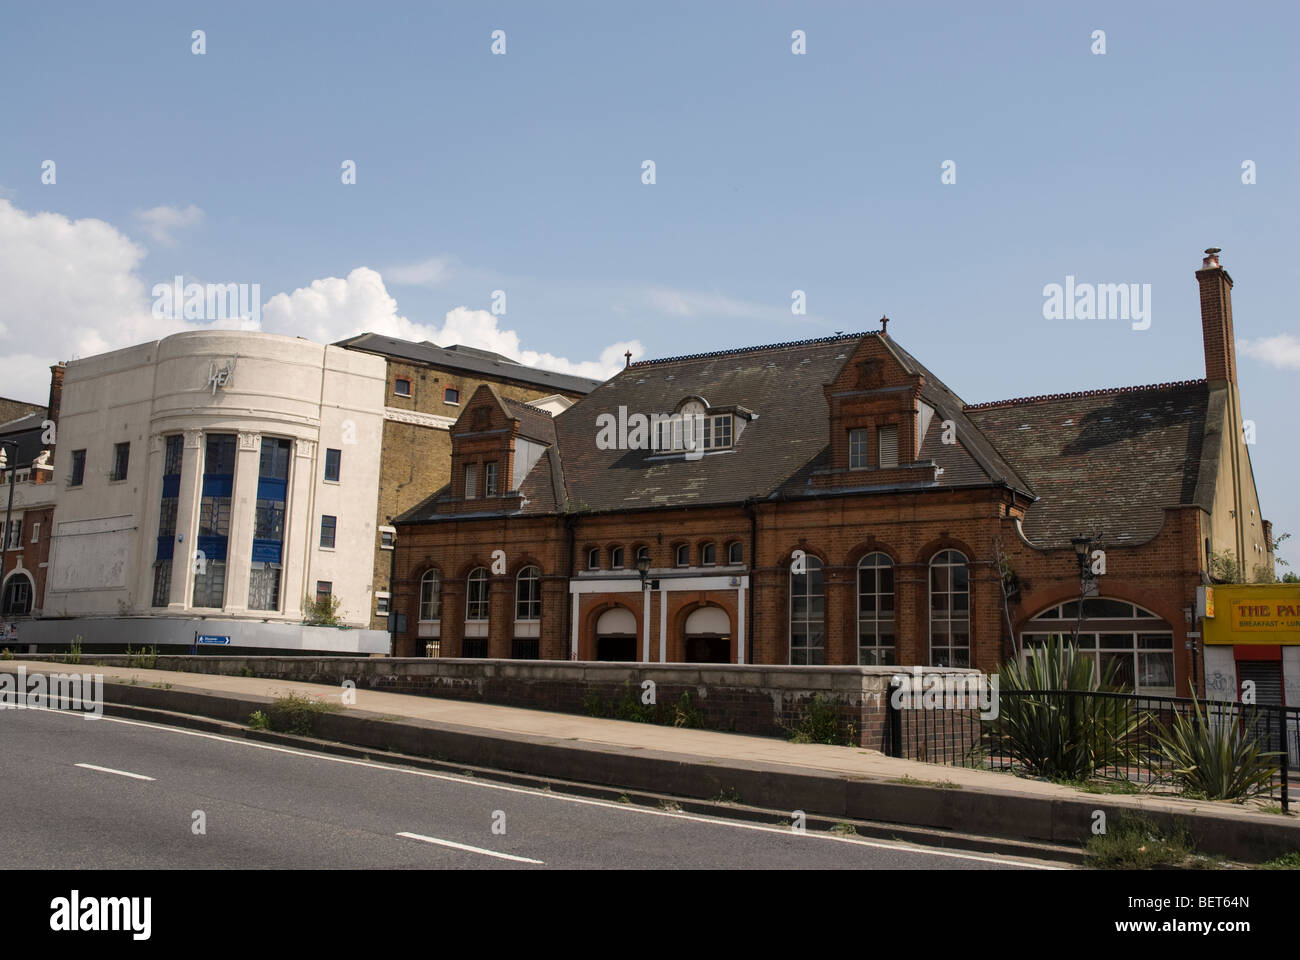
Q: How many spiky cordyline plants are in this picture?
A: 2